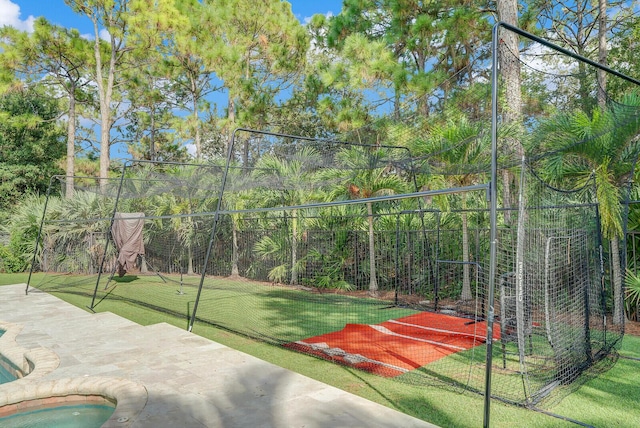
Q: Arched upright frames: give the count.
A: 4